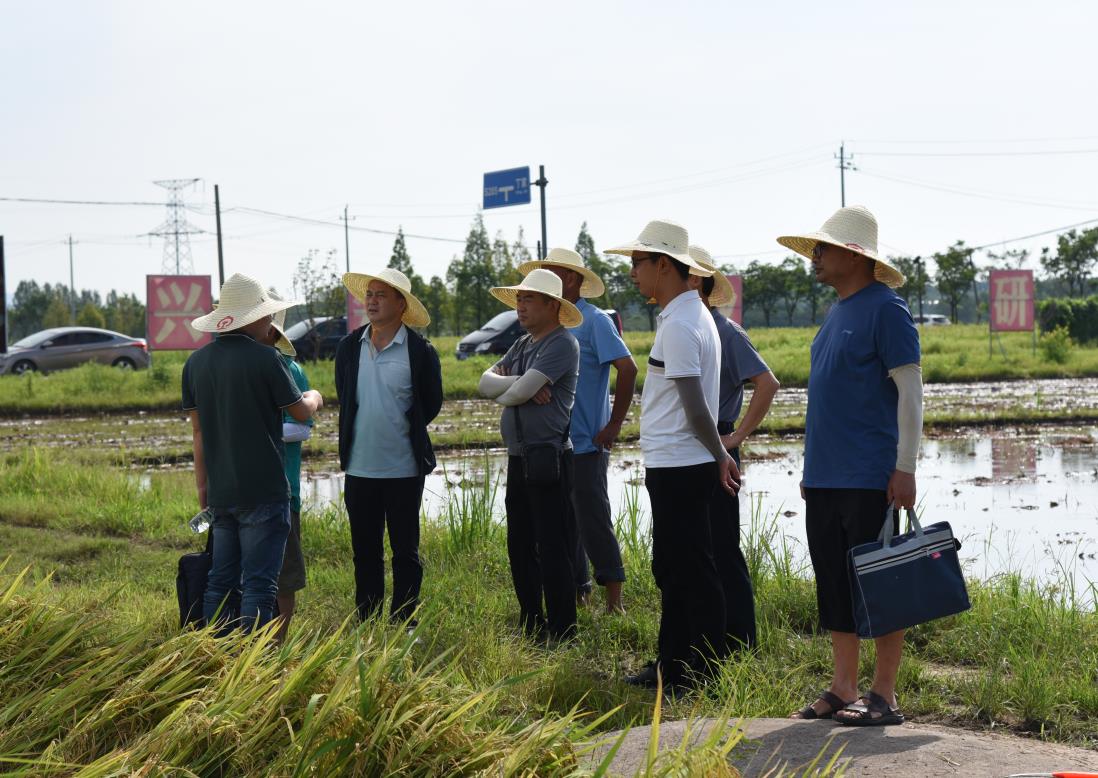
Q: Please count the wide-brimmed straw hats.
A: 8